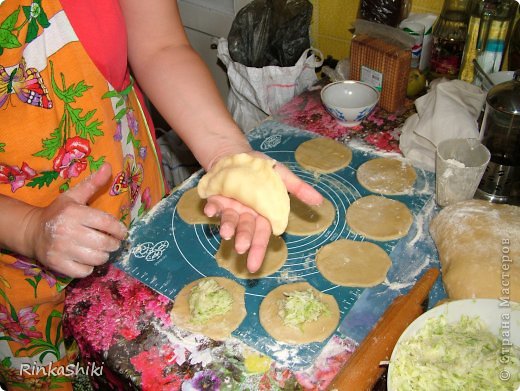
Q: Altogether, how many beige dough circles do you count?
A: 9